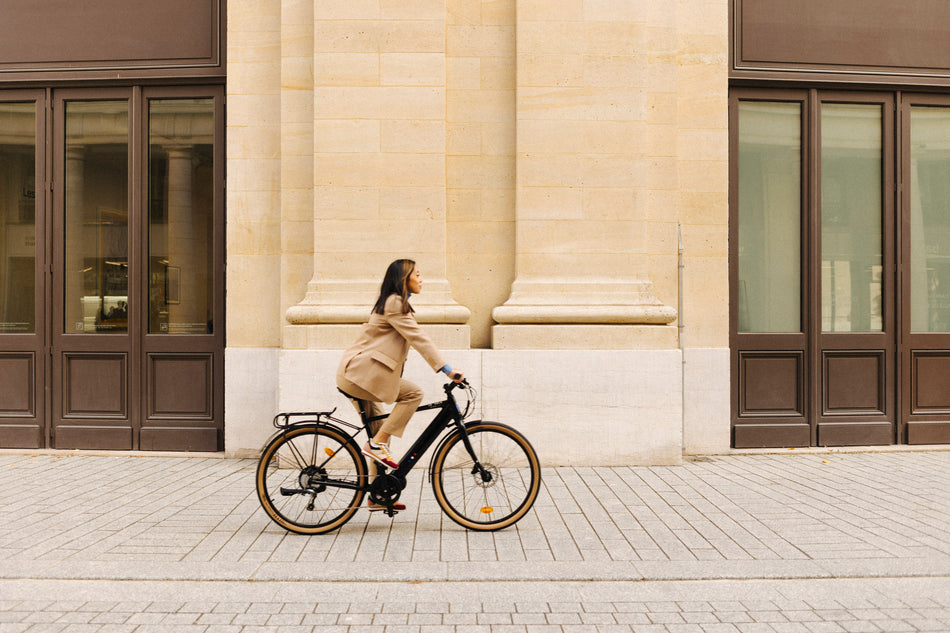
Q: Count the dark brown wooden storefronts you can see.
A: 2